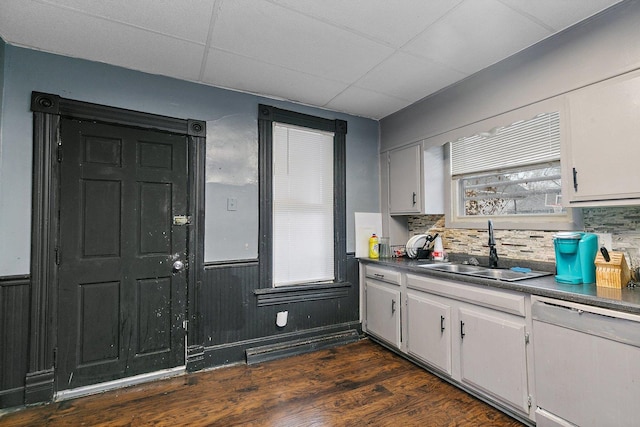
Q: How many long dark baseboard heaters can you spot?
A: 1